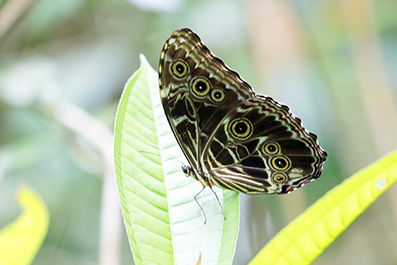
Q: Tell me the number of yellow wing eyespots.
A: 7